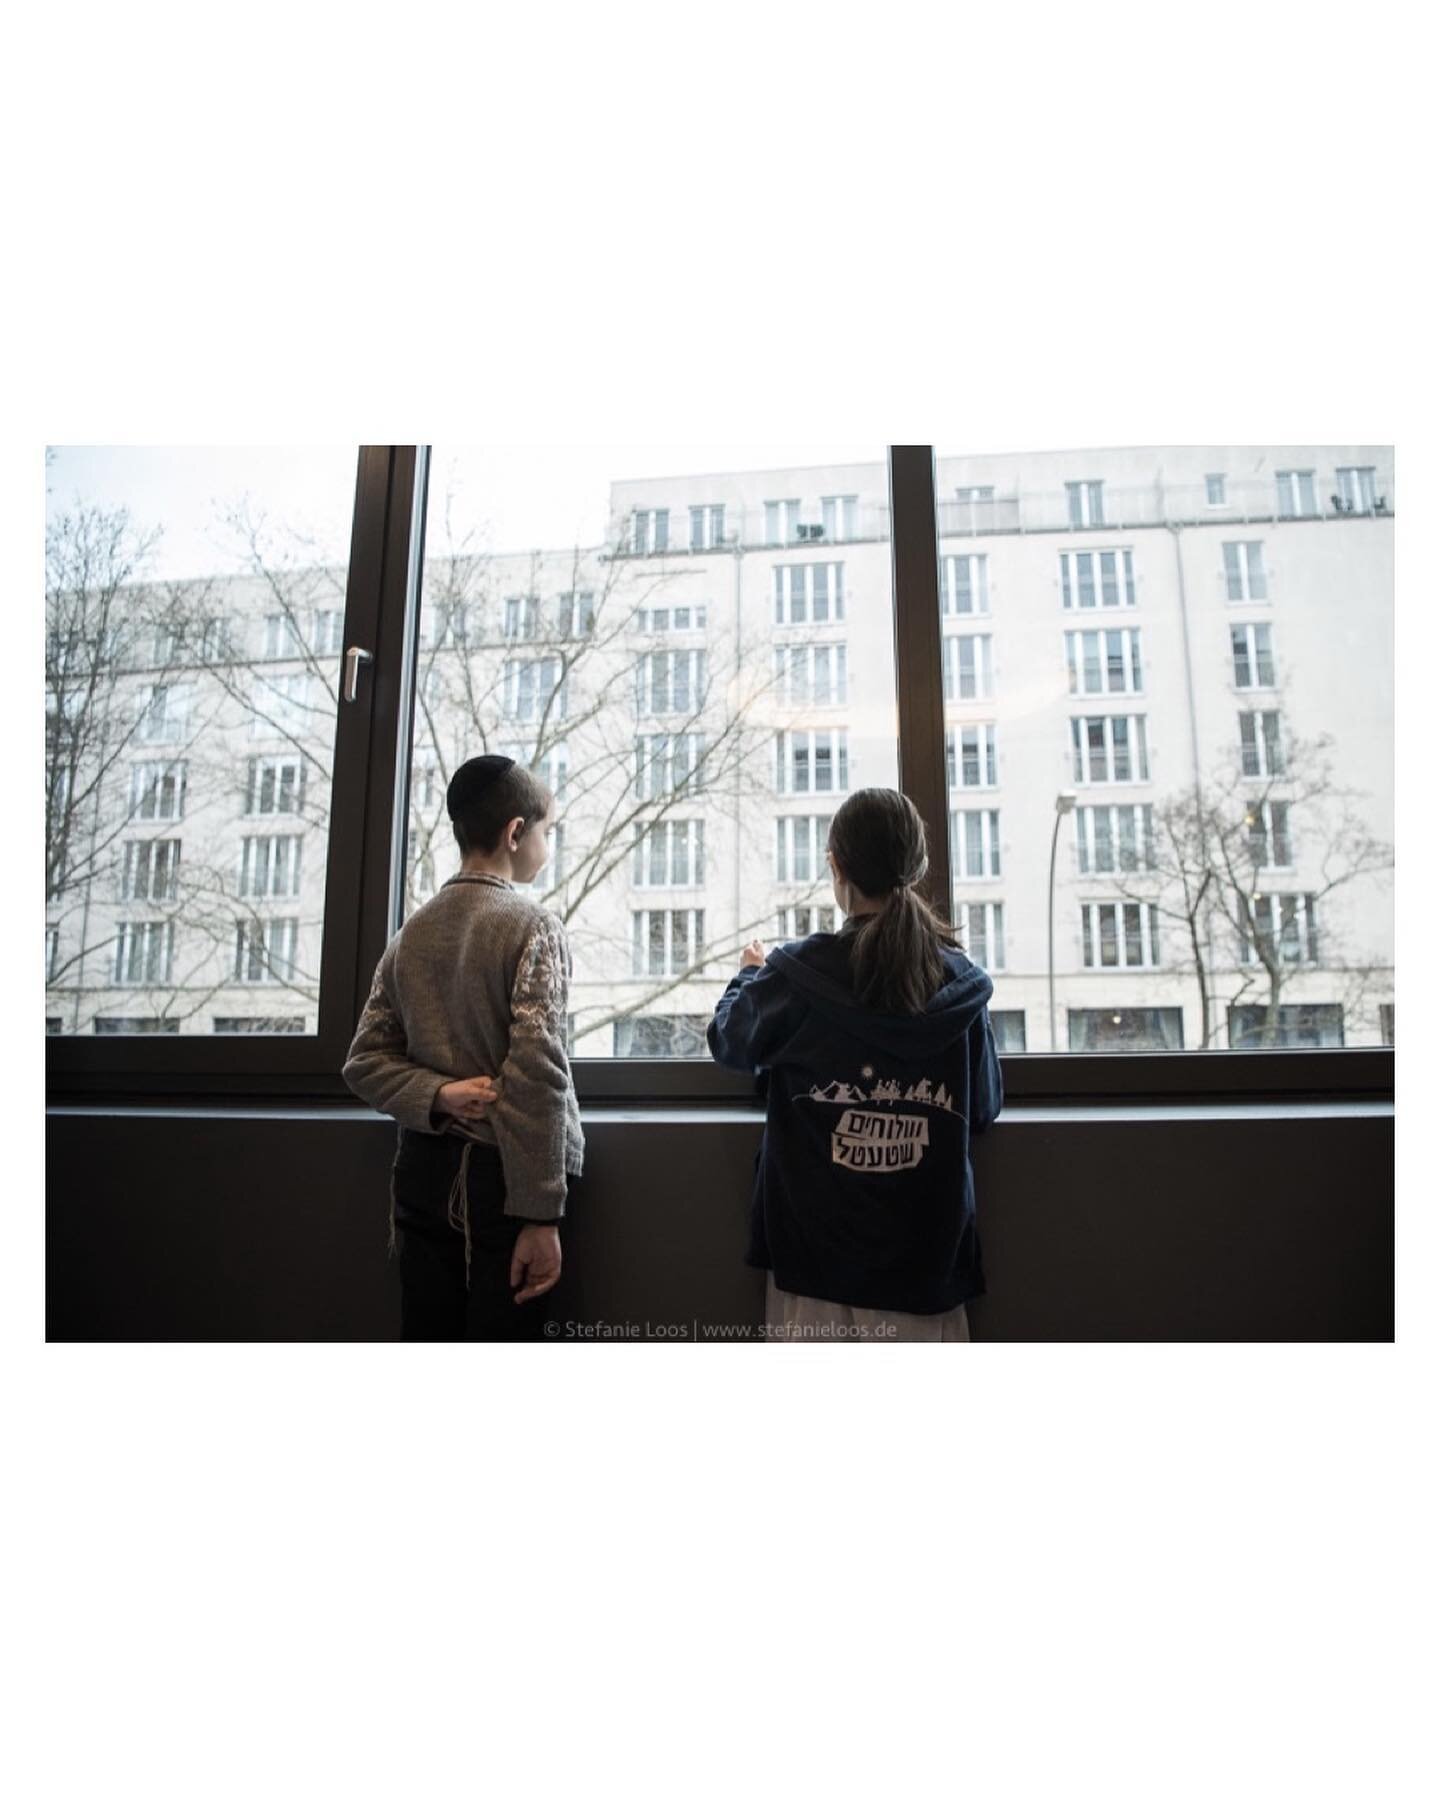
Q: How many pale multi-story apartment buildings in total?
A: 1